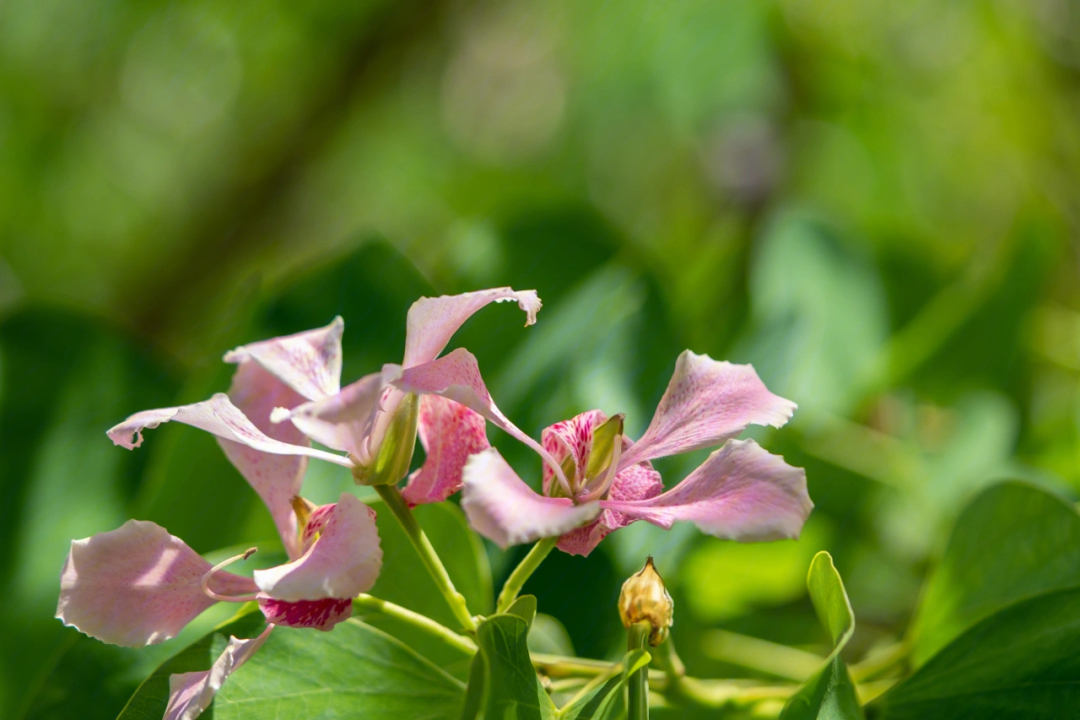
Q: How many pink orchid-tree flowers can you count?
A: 3